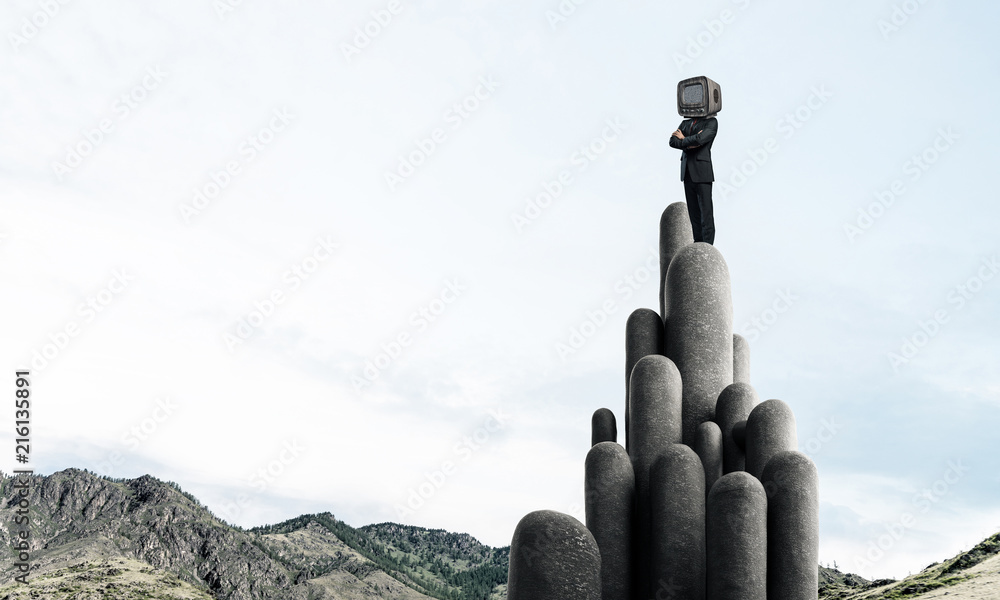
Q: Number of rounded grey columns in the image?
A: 14